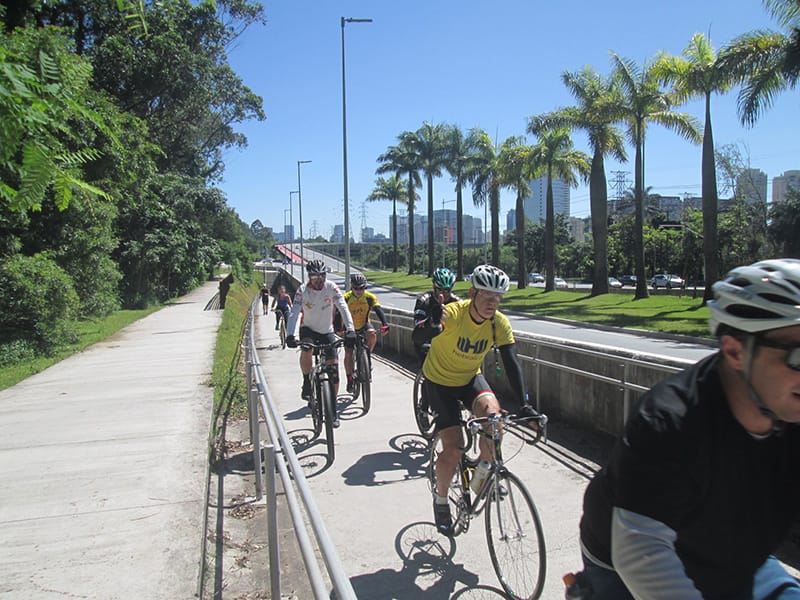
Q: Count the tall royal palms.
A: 11